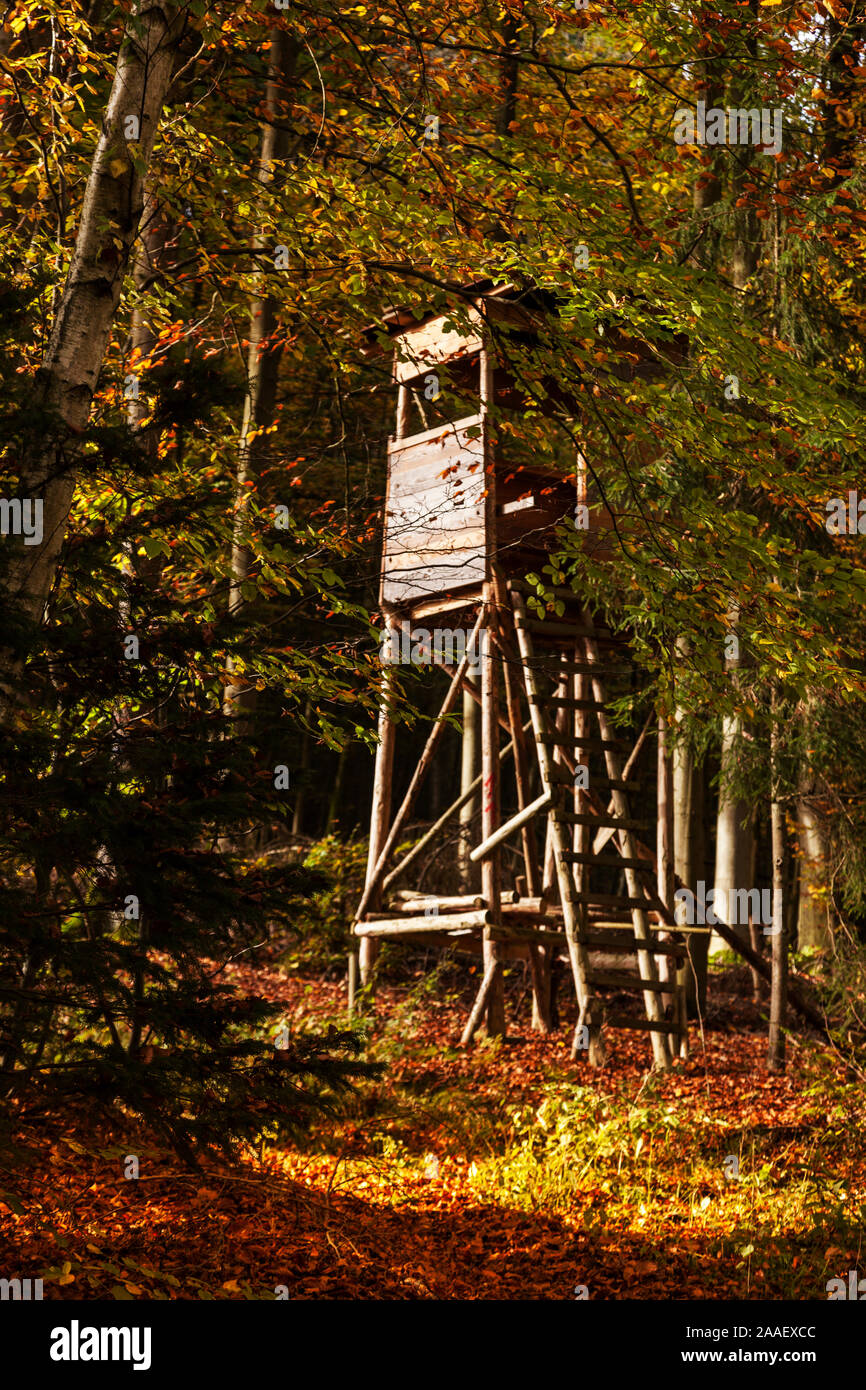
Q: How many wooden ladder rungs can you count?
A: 12